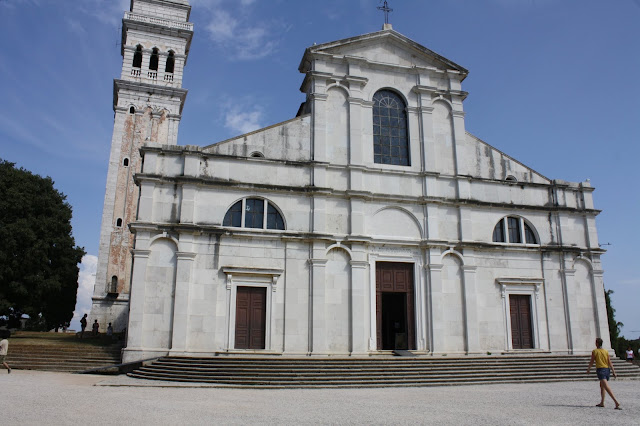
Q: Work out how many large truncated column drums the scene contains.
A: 0